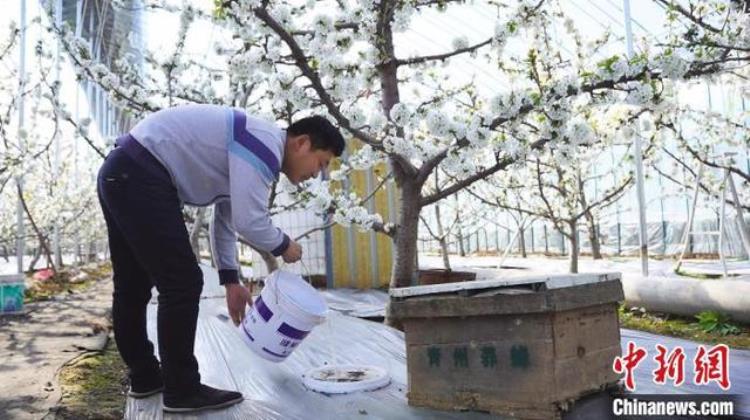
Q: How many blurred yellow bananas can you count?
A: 0